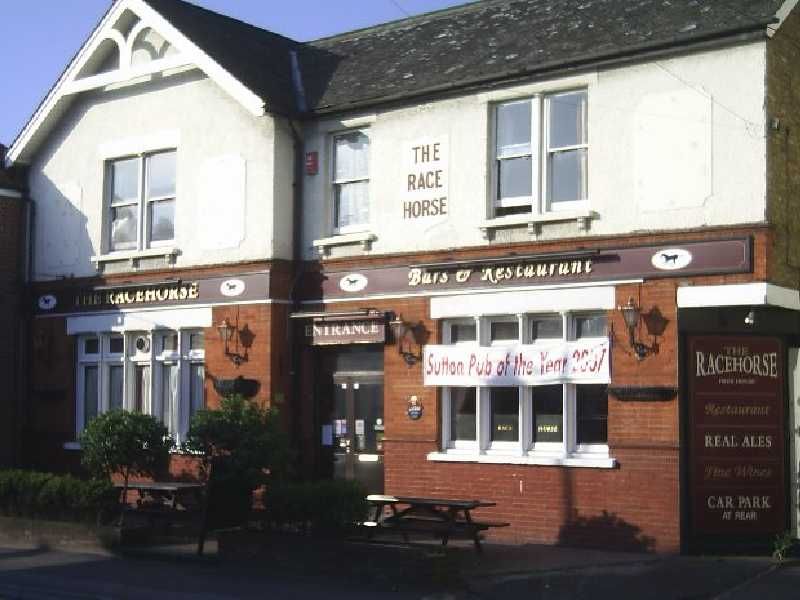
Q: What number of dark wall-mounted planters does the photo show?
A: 2